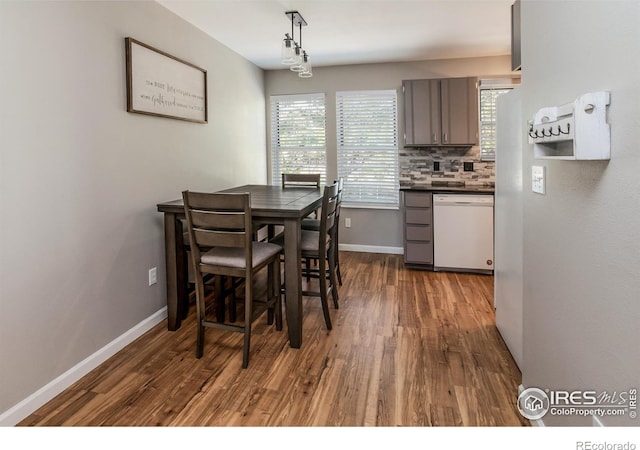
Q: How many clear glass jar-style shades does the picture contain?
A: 3